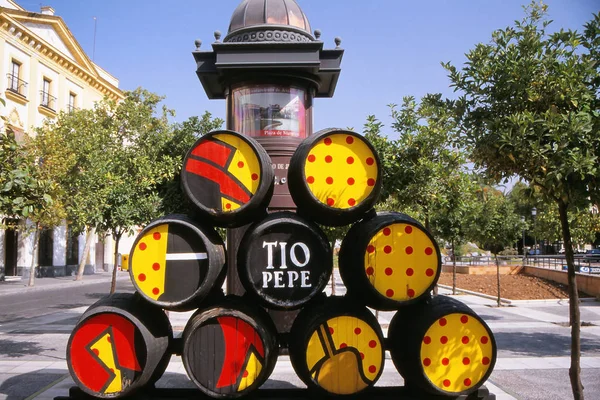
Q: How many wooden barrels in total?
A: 9